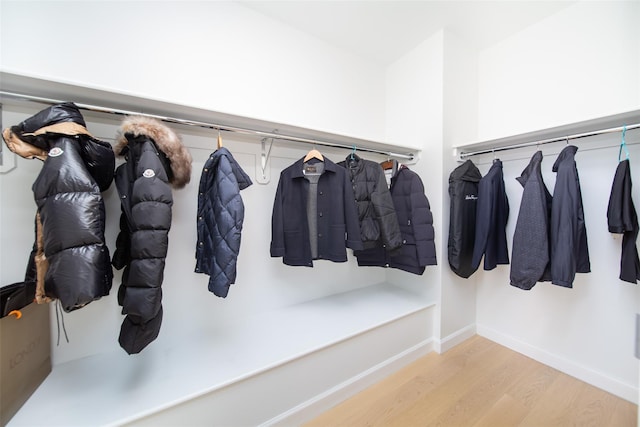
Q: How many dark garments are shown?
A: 11